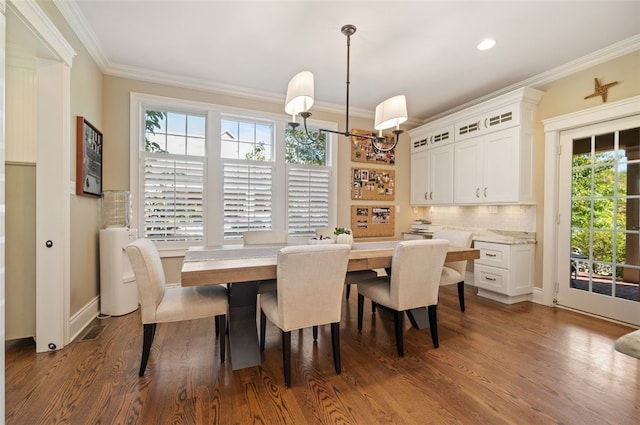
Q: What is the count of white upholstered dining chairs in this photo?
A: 6